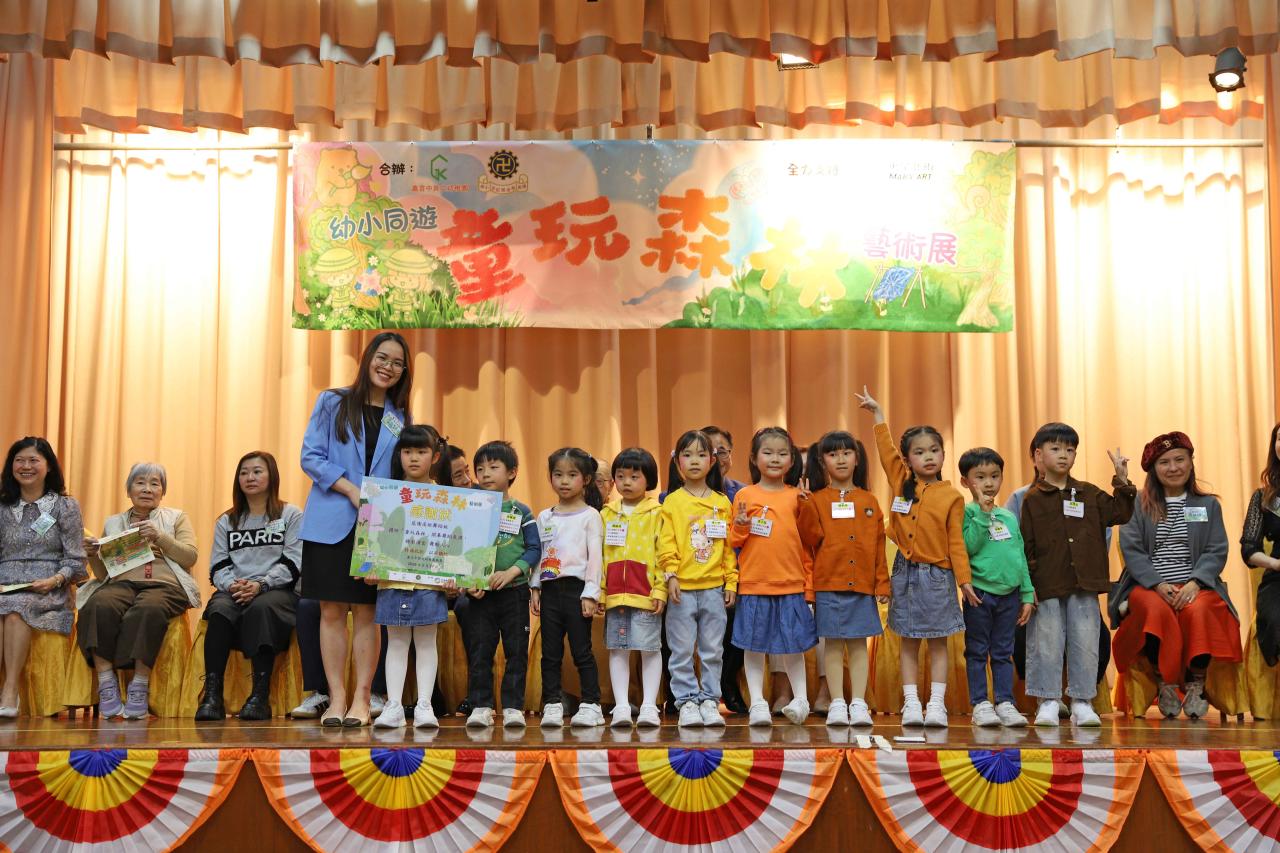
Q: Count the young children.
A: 10